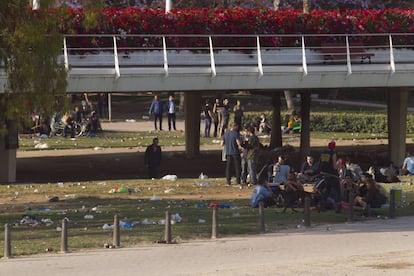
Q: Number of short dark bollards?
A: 9